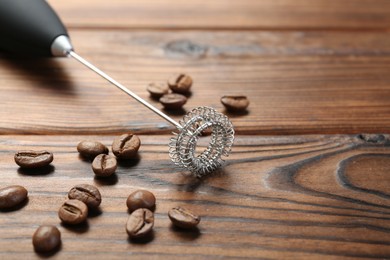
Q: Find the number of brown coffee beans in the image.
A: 15